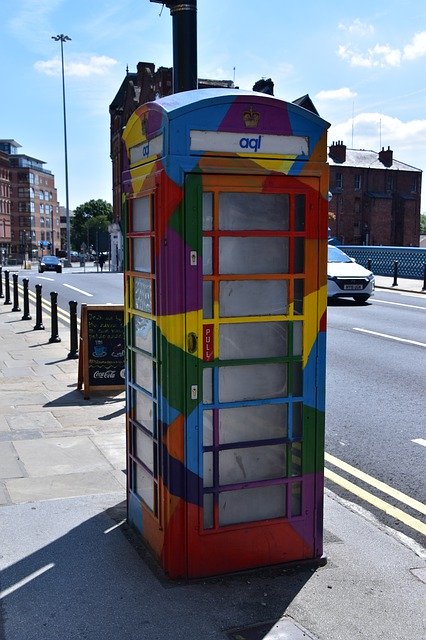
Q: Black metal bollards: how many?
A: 10